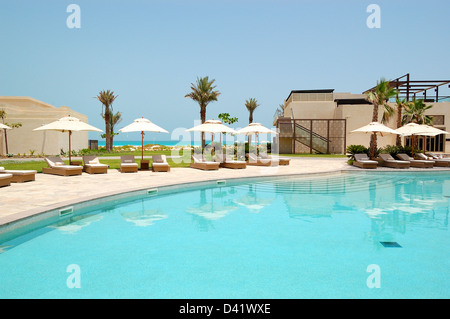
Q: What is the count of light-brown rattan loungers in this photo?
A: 15